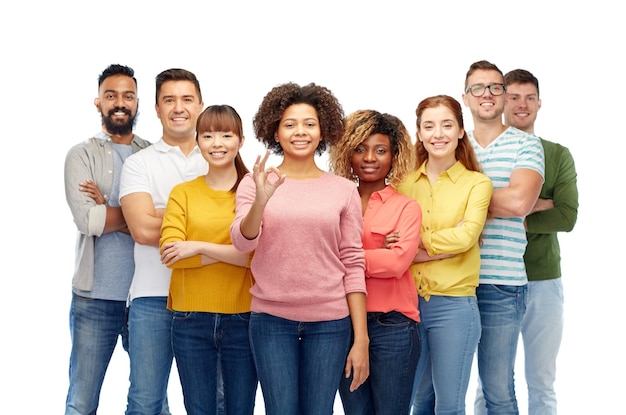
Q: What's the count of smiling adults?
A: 8